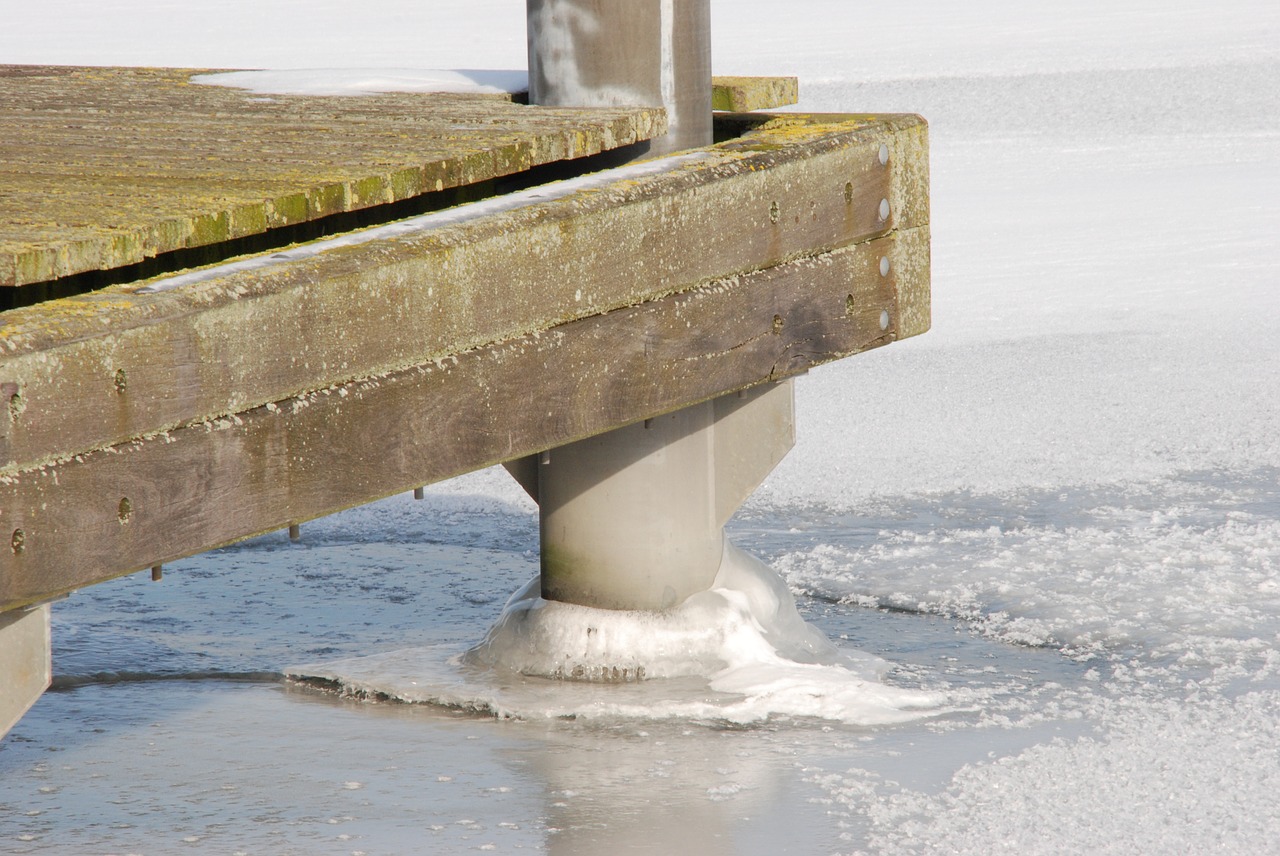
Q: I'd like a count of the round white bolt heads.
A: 4